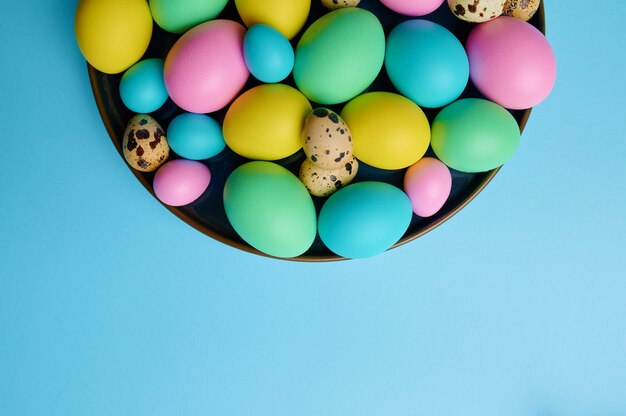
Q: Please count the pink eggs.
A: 5